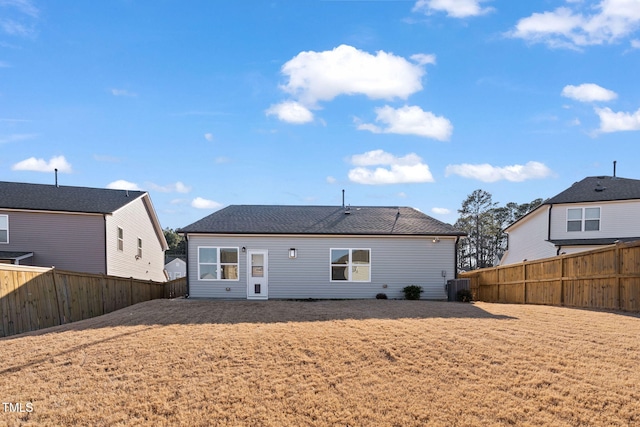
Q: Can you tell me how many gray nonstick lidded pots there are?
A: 0